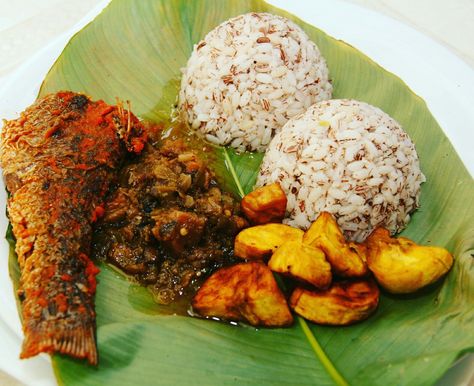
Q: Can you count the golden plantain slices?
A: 7